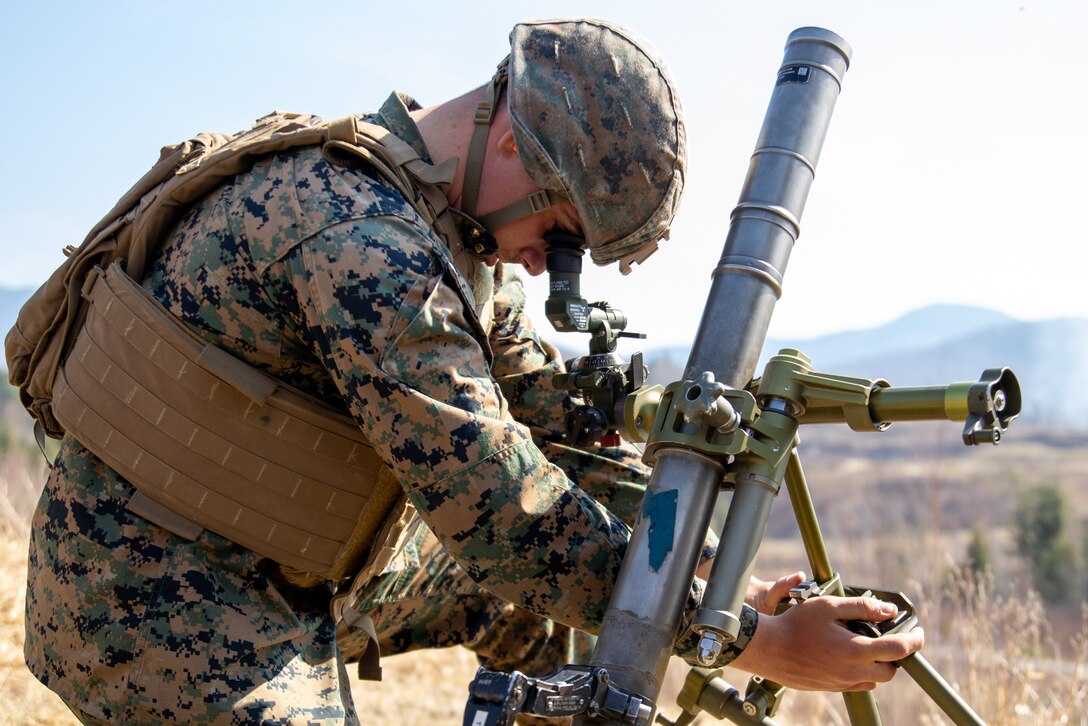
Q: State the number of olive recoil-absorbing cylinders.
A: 1